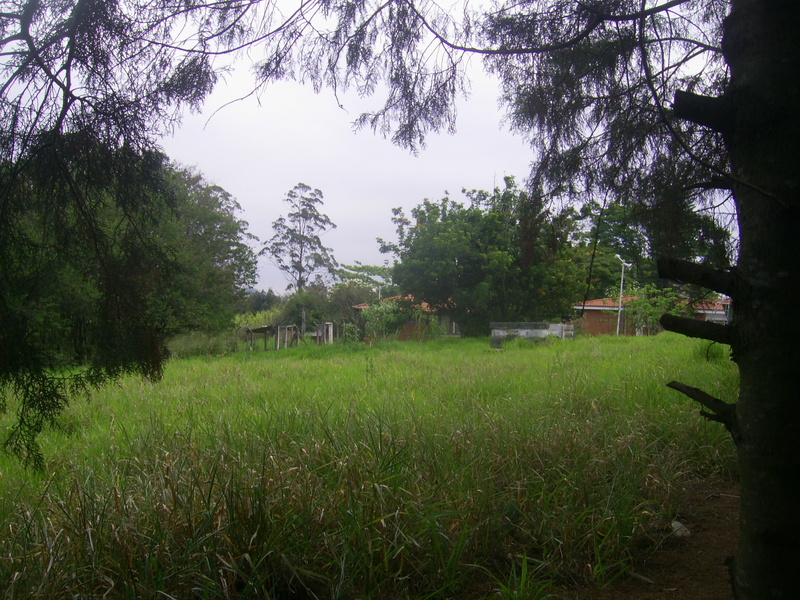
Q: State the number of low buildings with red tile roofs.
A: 2